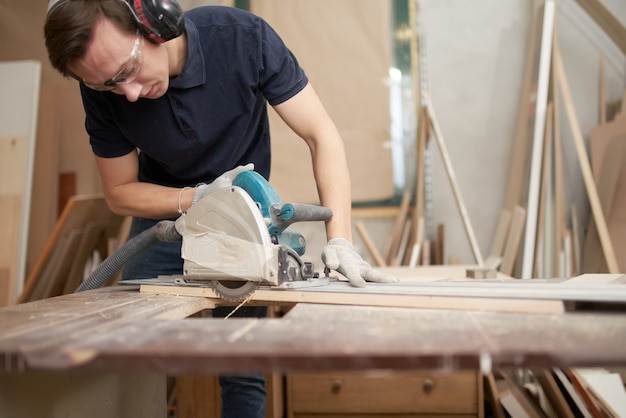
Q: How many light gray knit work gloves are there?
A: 2